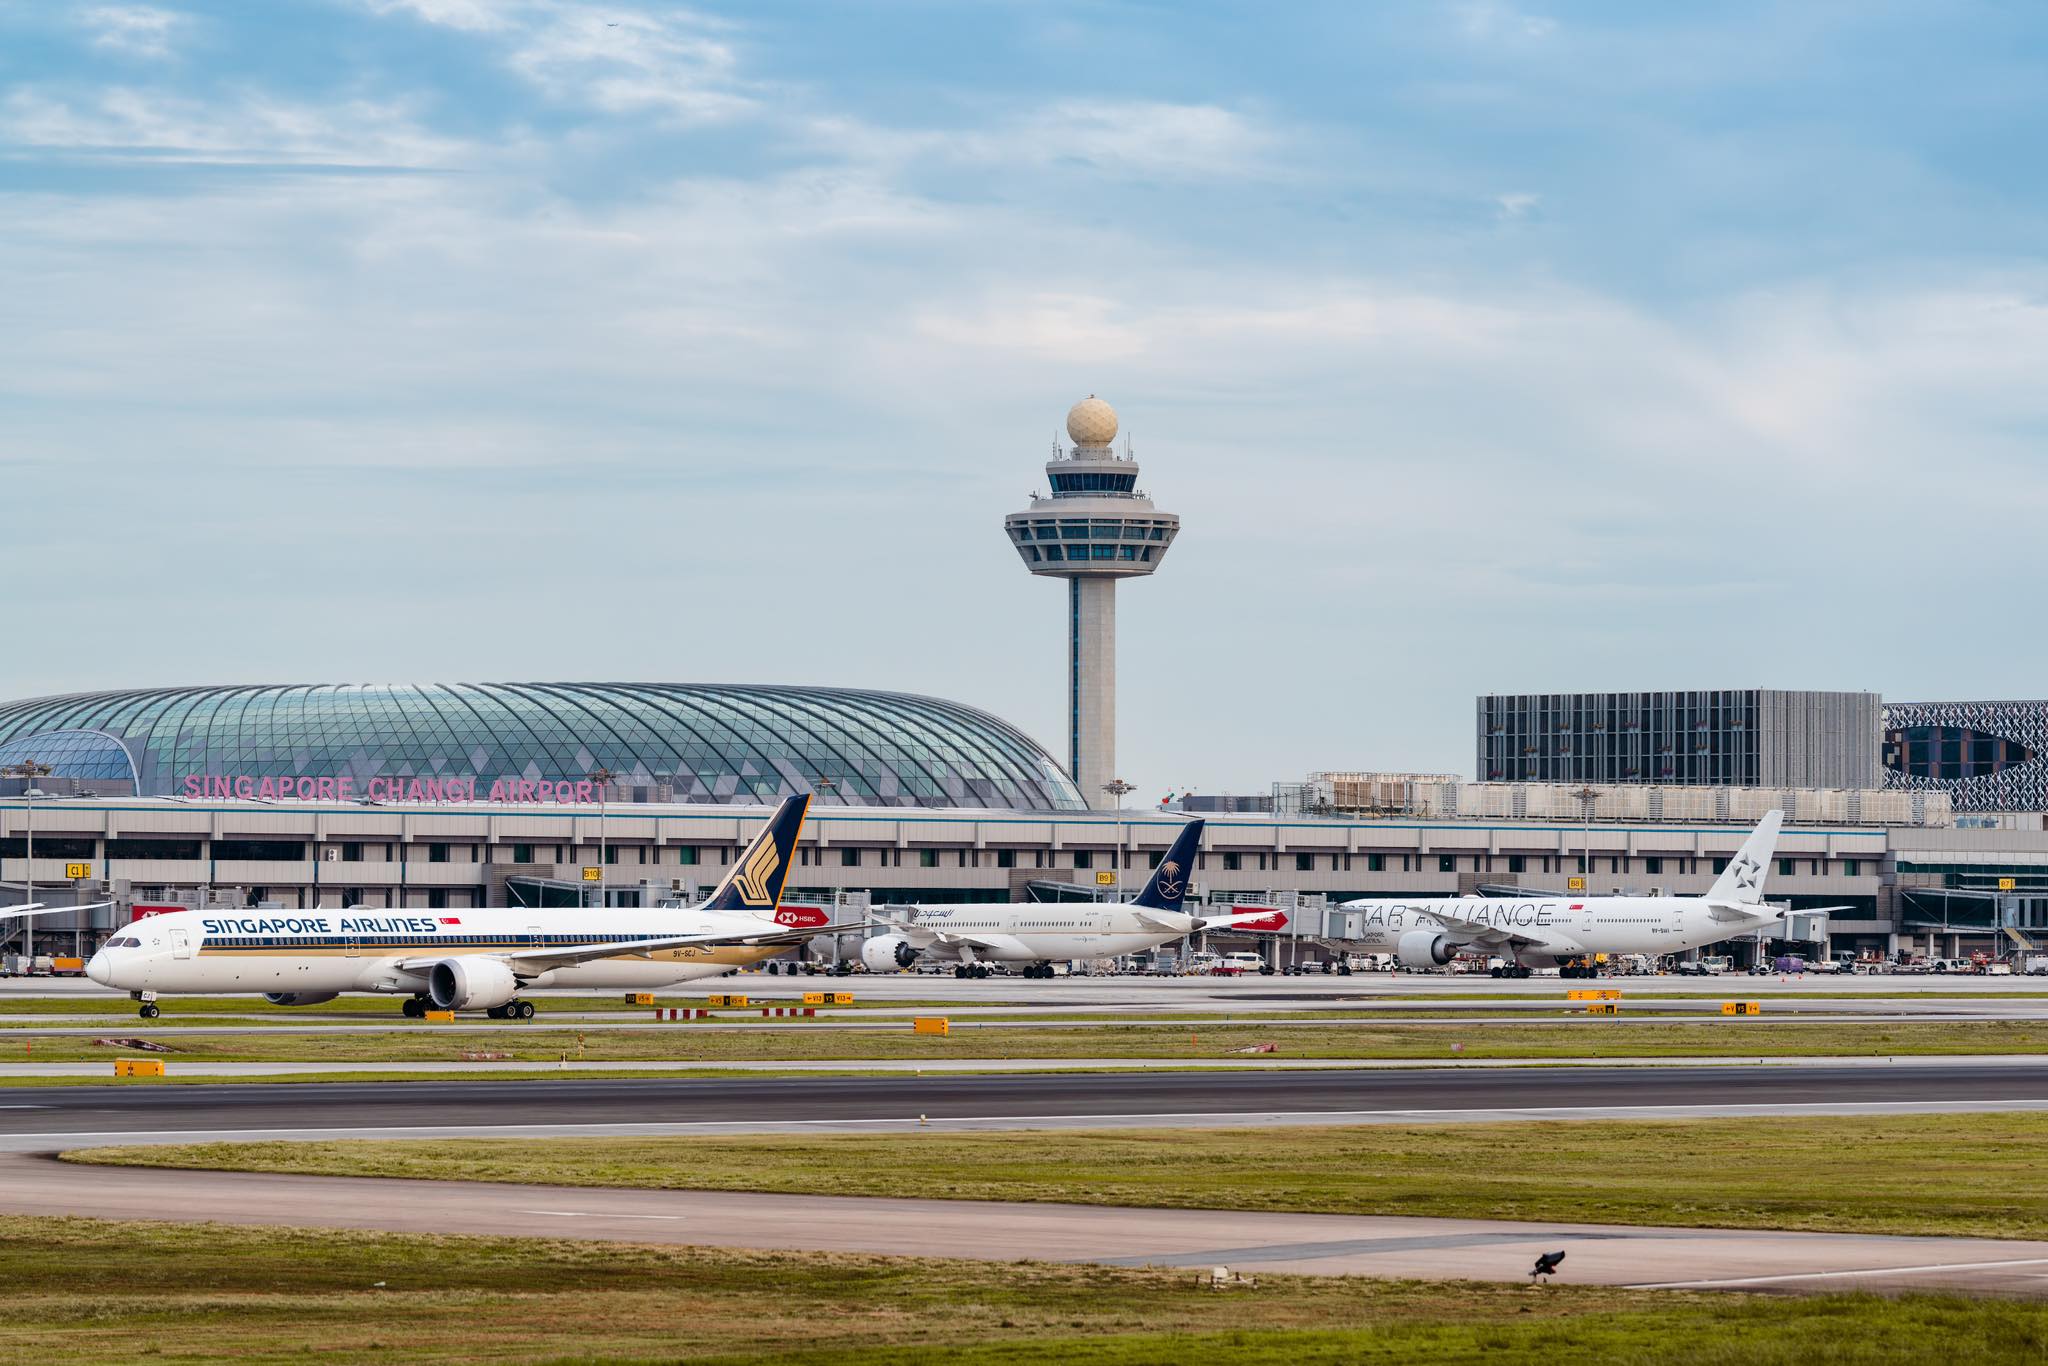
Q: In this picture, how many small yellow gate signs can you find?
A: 5